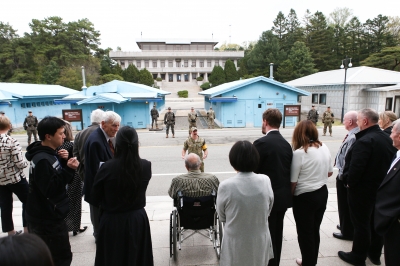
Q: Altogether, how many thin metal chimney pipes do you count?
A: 2